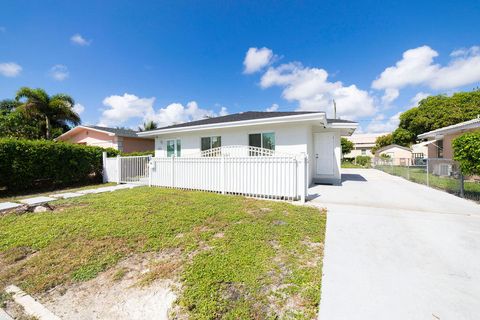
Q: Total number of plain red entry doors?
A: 0